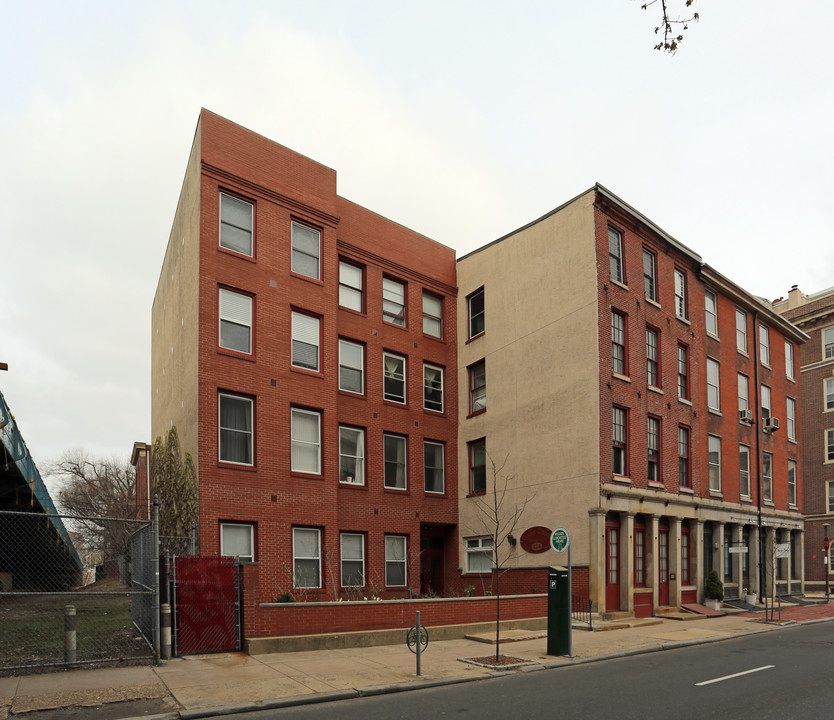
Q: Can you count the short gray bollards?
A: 2